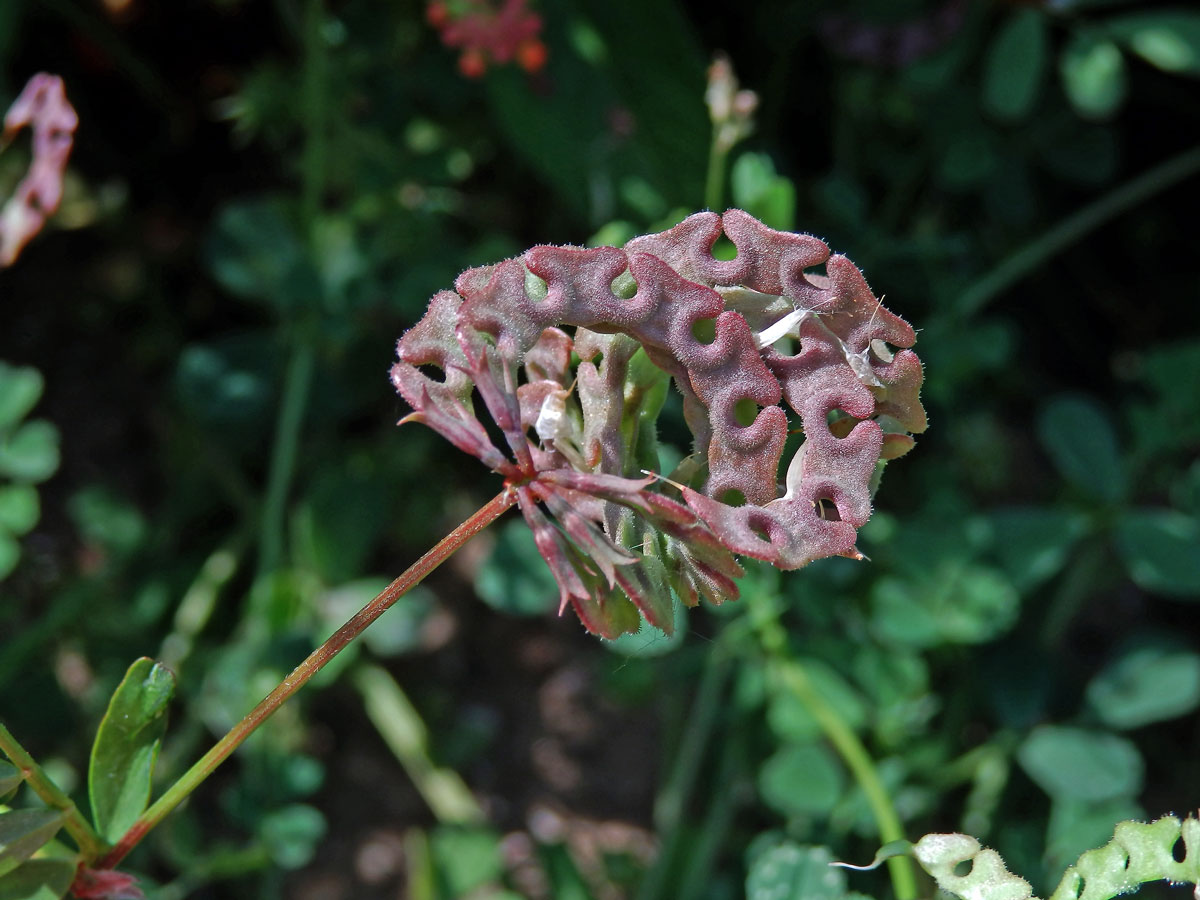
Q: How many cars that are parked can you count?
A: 0